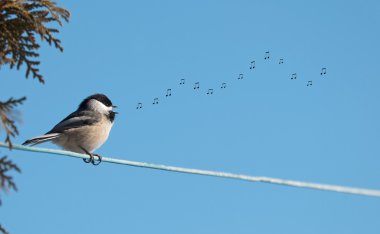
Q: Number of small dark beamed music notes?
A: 14